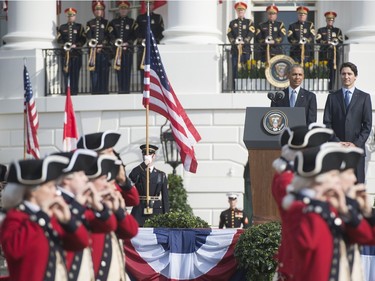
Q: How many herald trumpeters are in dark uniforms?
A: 8